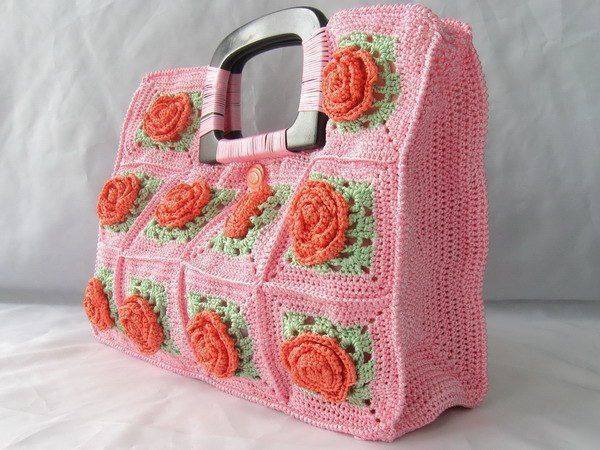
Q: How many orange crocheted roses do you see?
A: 10